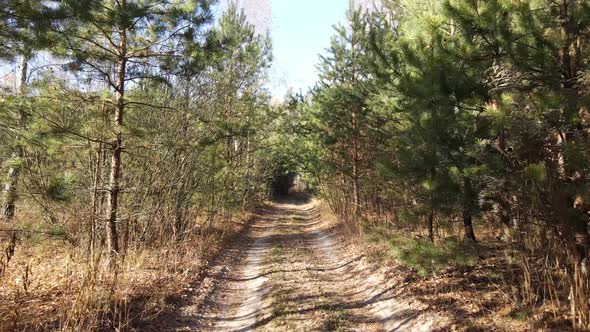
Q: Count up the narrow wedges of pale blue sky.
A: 1